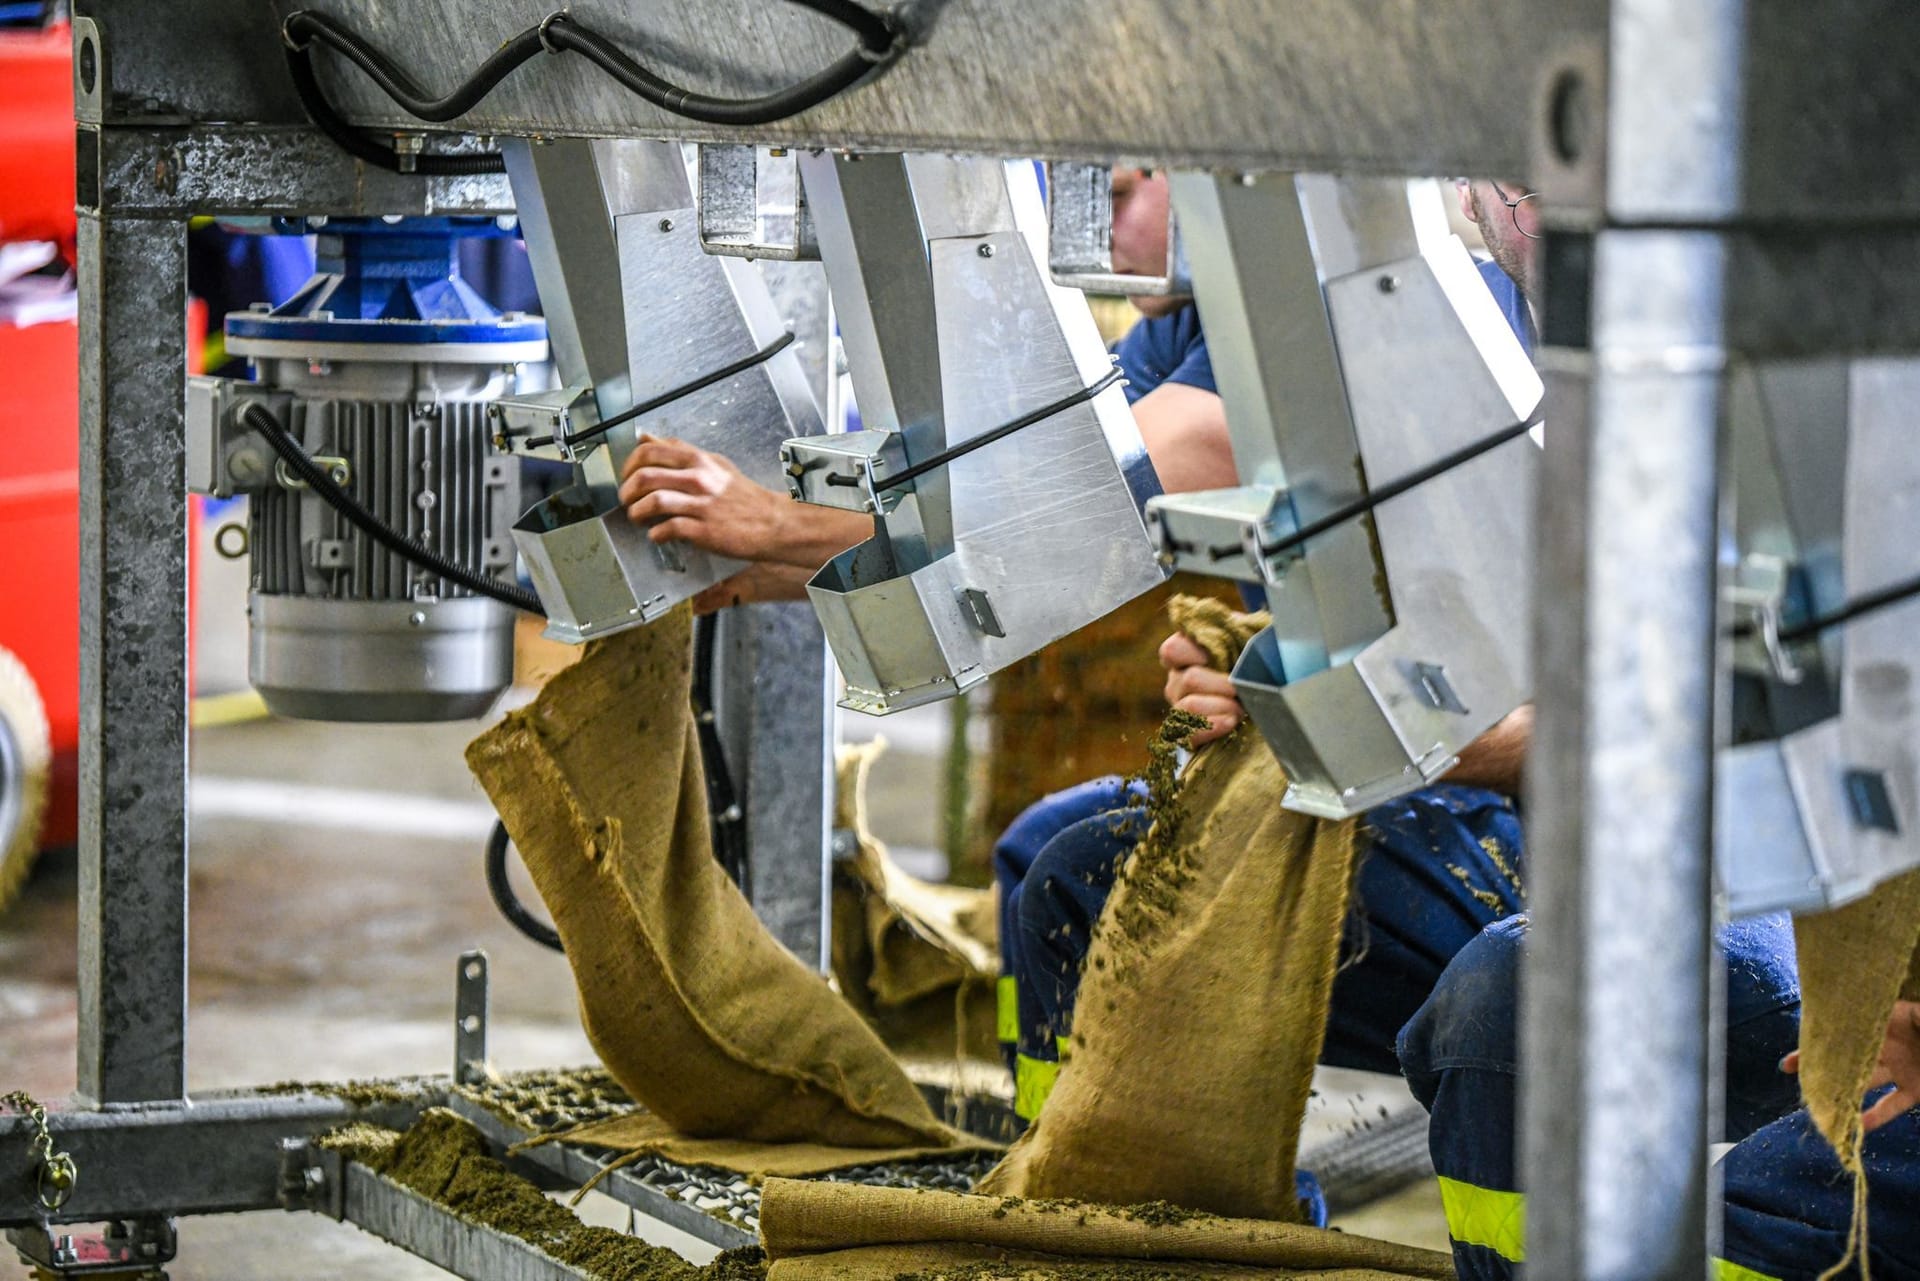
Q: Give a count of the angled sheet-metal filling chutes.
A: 4